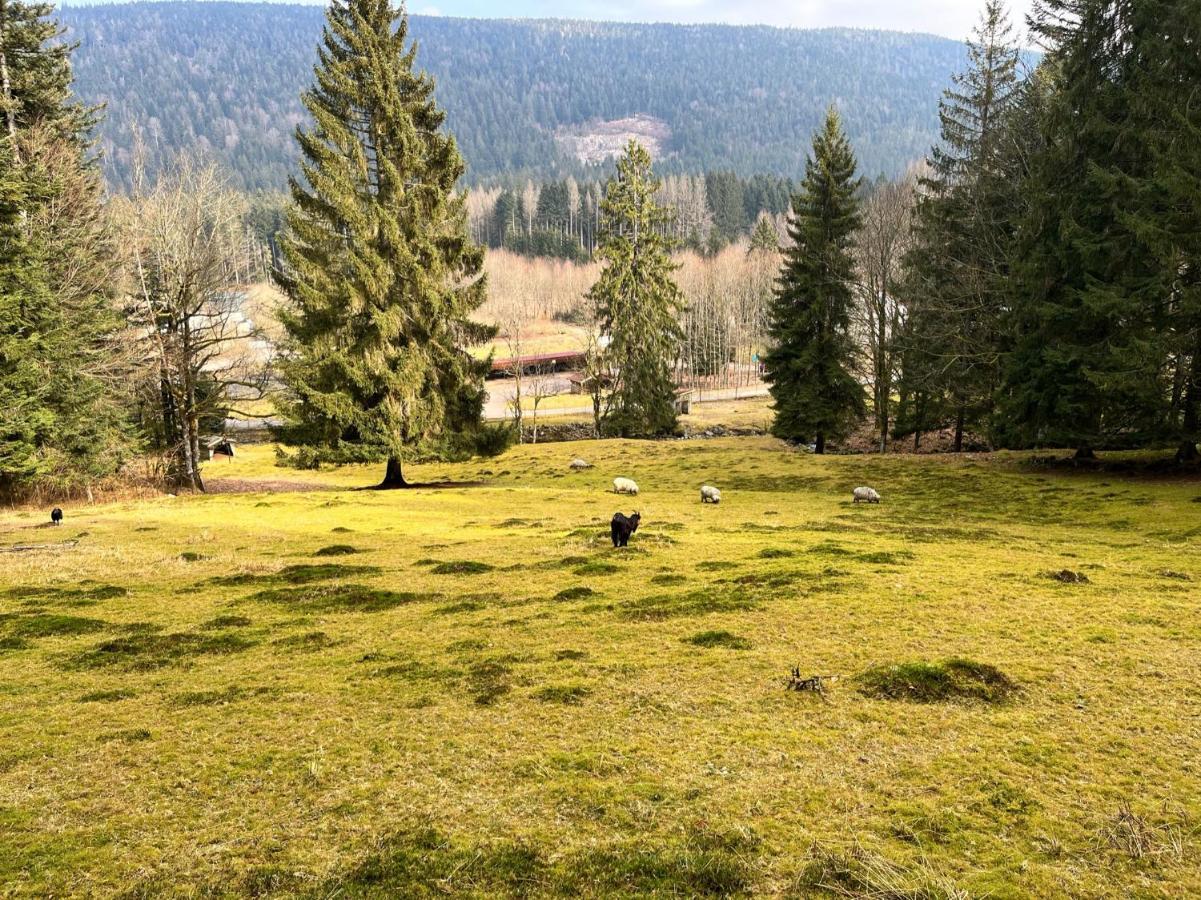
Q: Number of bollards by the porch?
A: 0